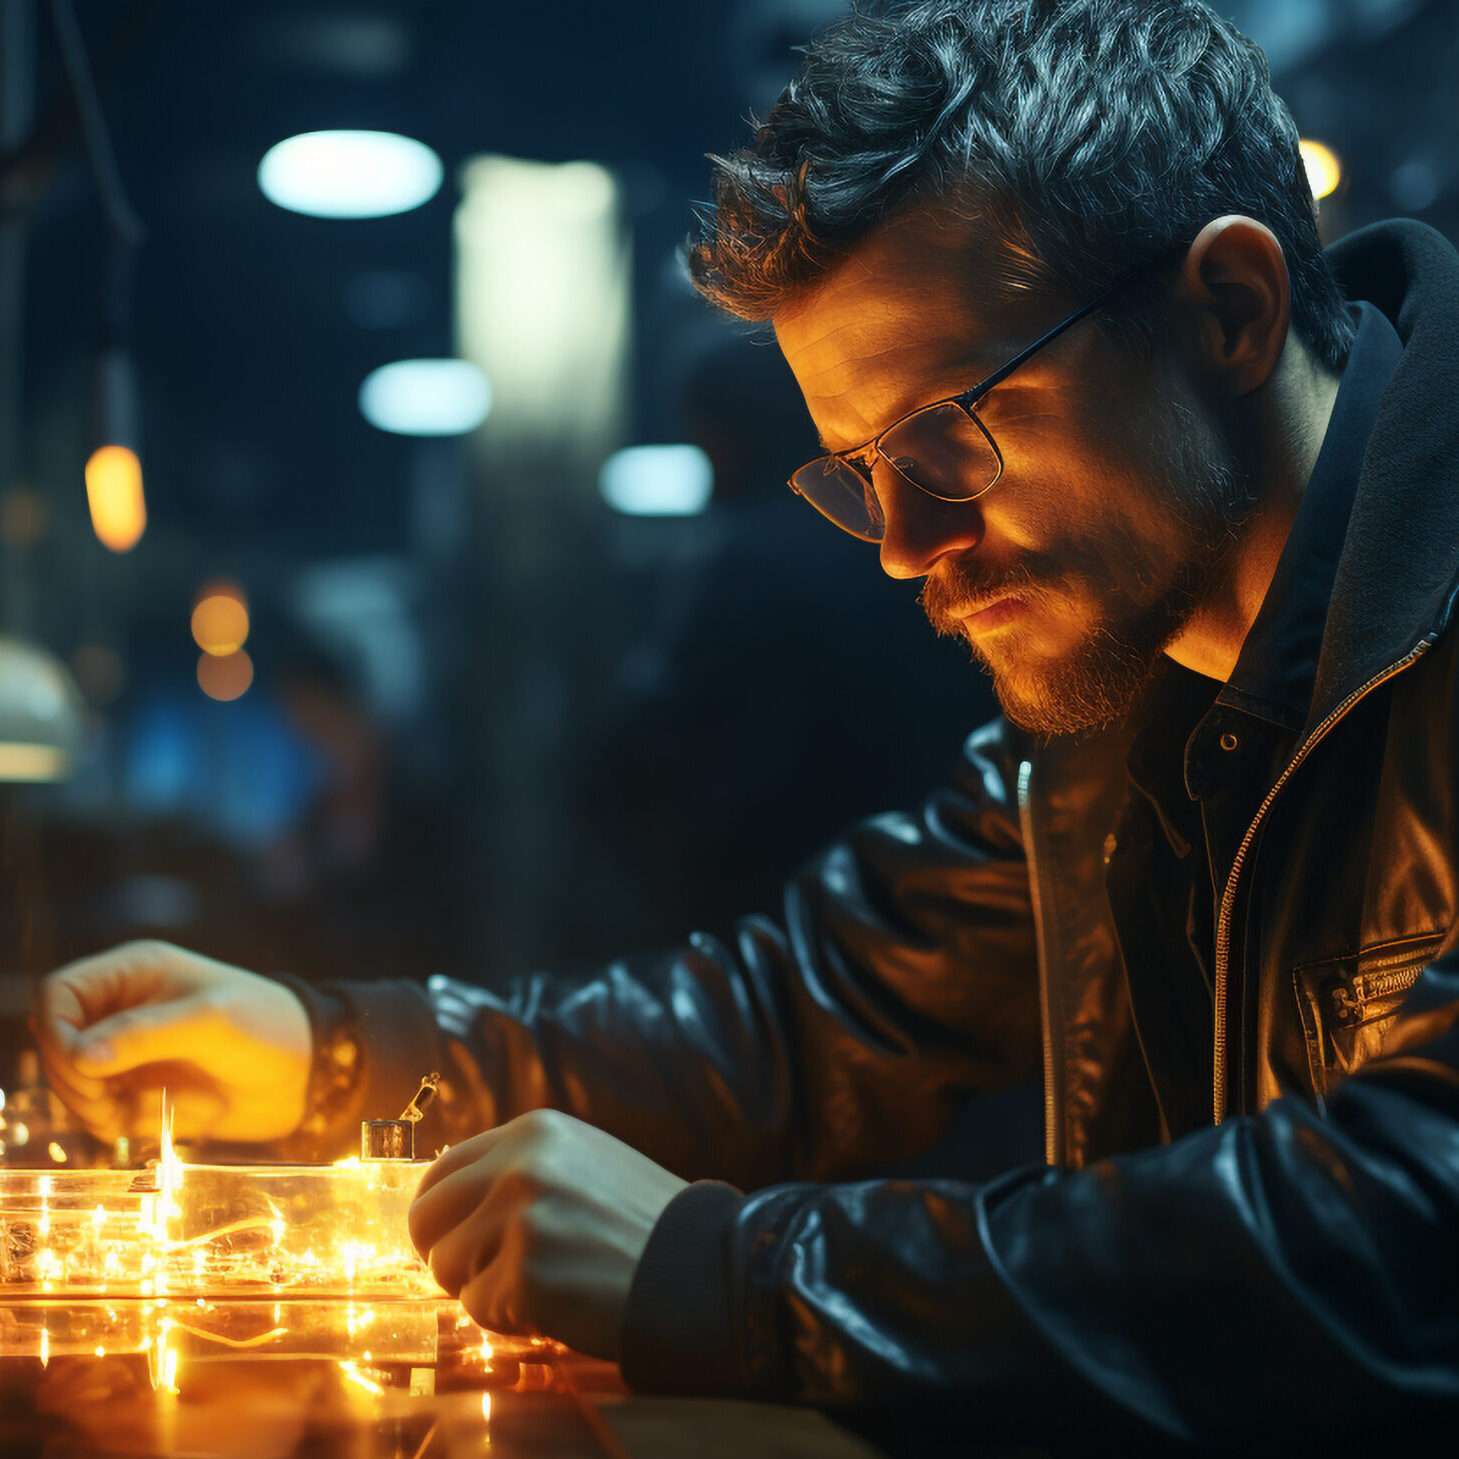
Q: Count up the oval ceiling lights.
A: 3